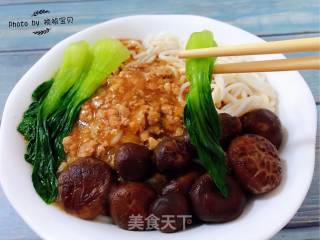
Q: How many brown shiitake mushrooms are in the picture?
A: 10